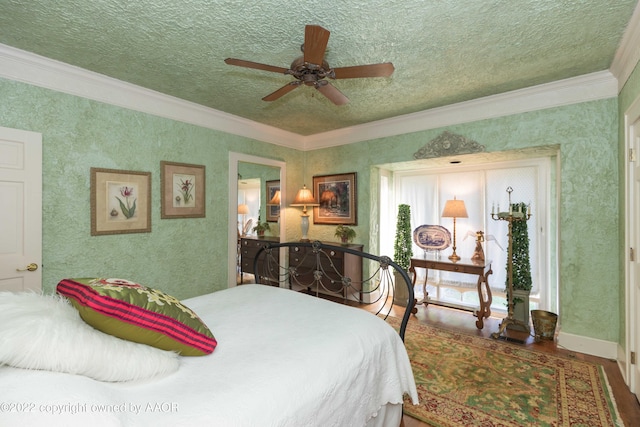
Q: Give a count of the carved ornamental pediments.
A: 1